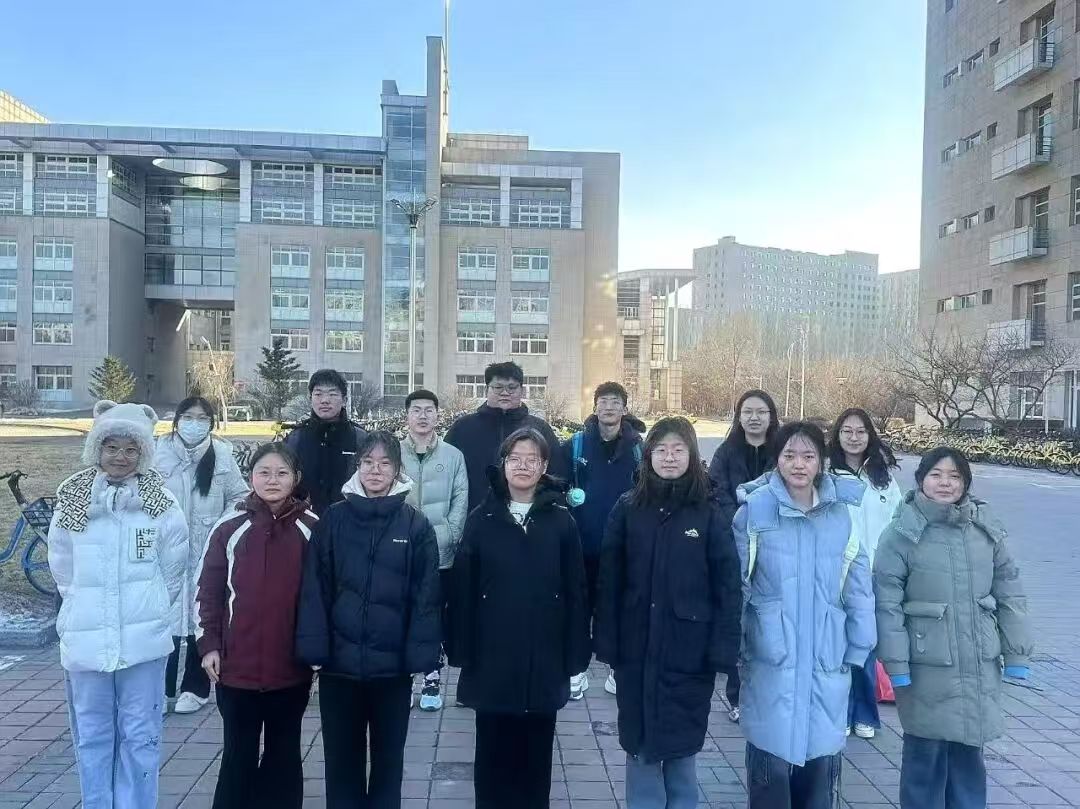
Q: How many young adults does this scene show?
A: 14